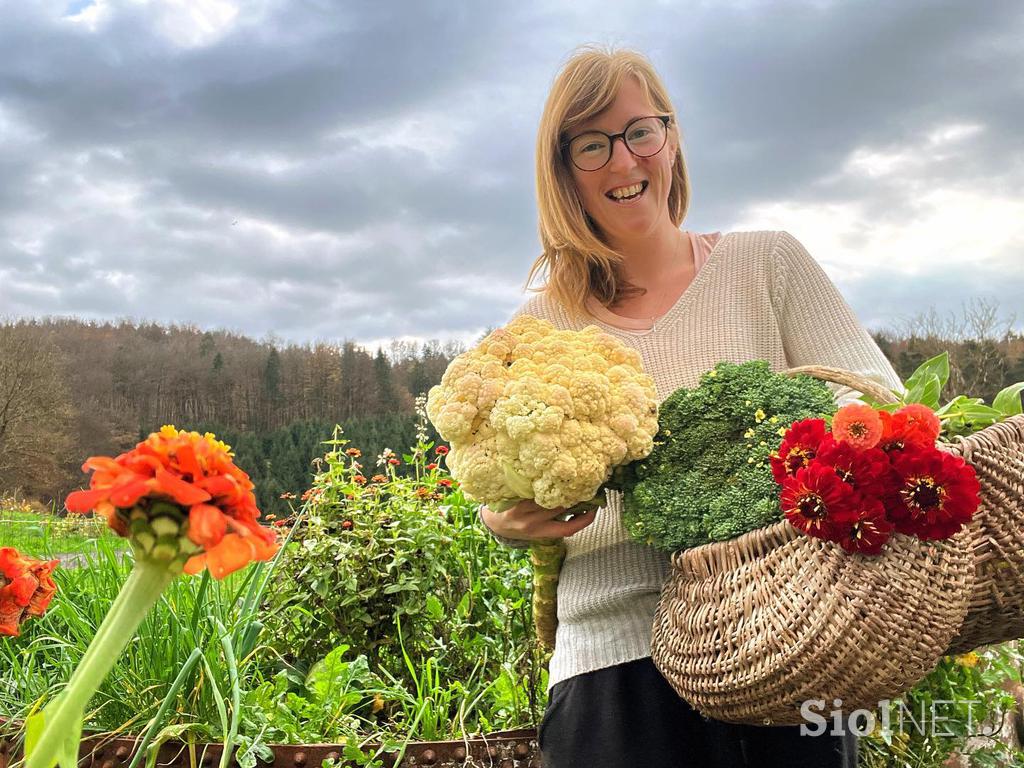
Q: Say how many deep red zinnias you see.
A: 5